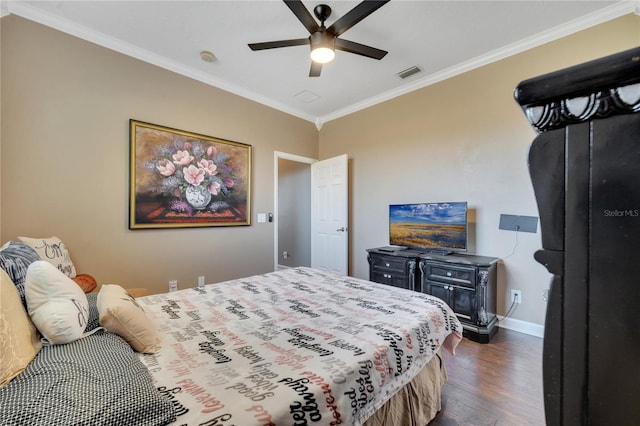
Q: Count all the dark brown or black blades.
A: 5